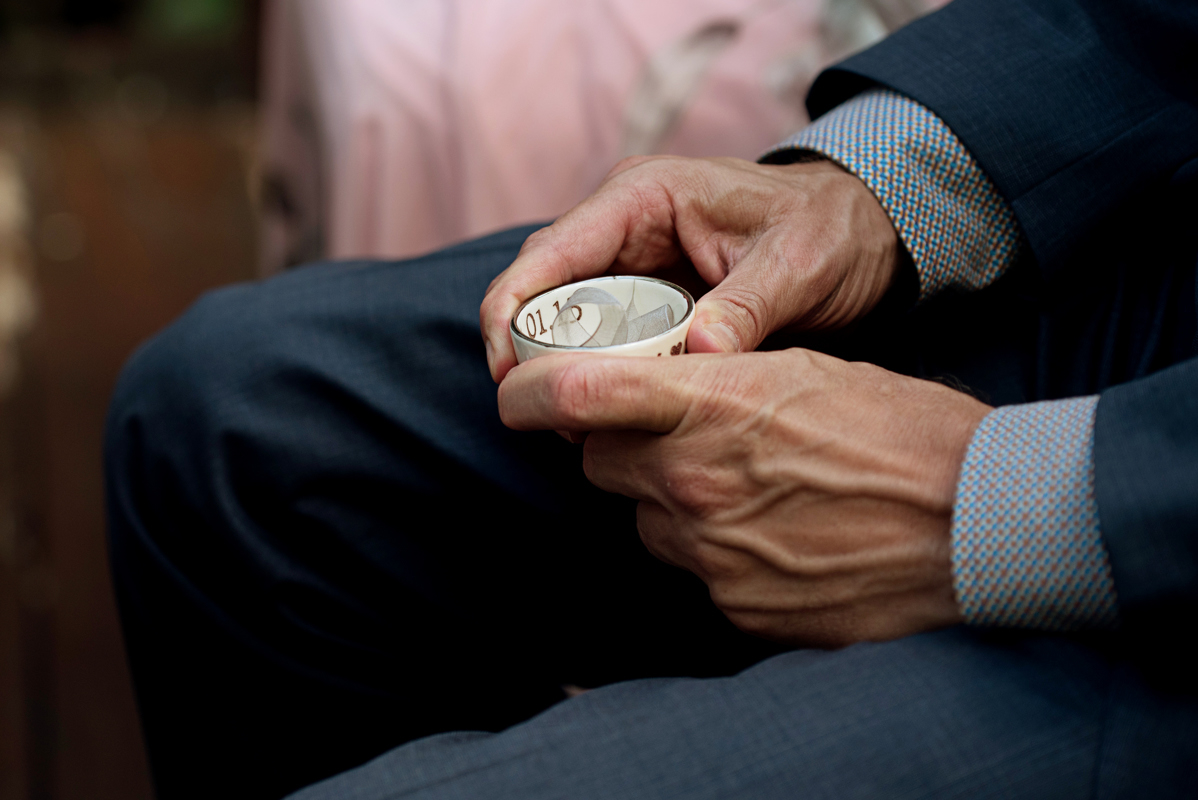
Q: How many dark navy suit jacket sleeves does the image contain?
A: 2